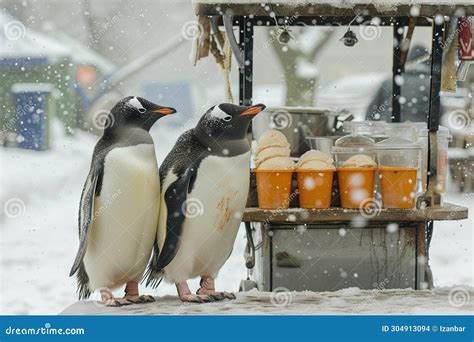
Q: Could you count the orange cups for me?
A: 4